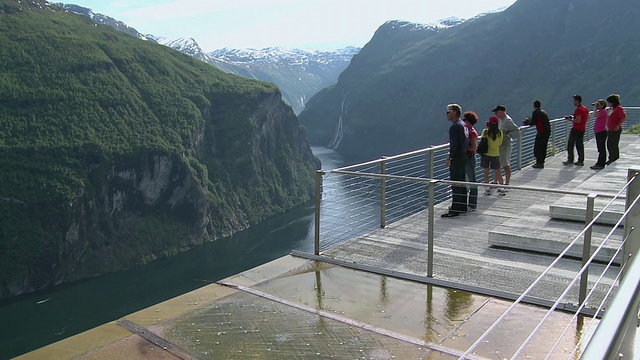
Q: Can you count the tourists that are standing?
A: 8